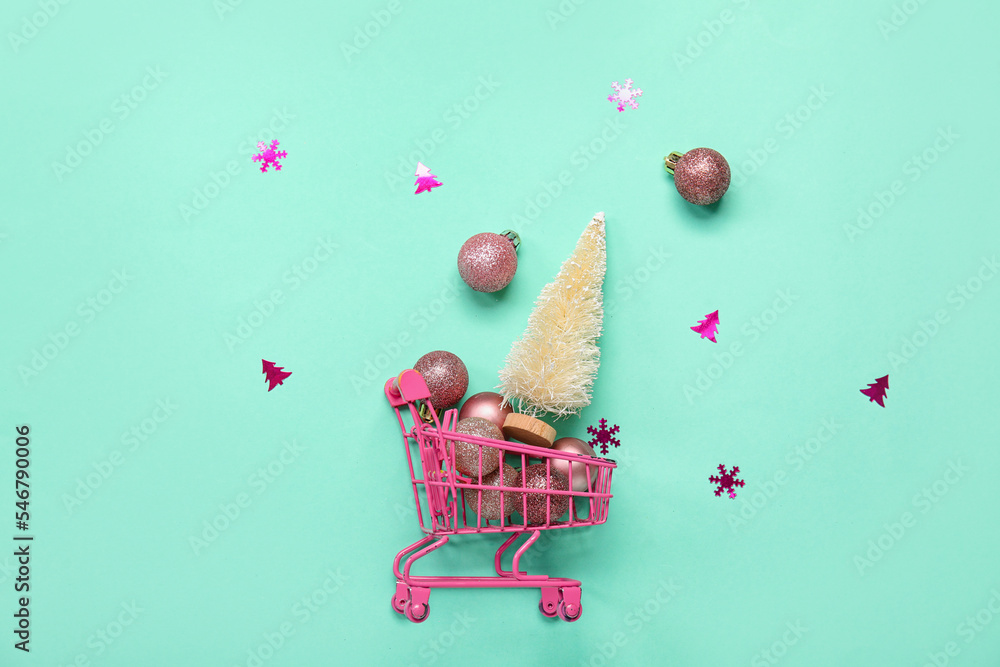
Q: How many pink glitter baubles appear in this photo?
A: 6